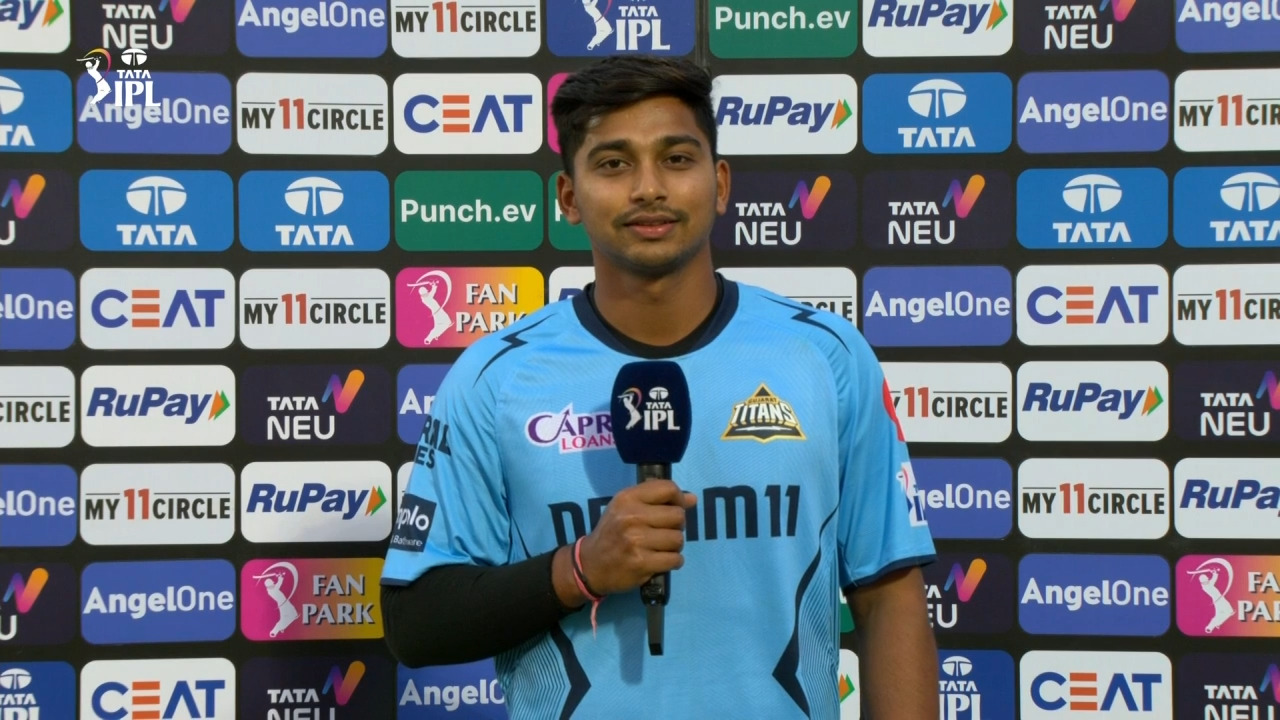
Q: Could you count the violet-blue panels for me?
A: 12